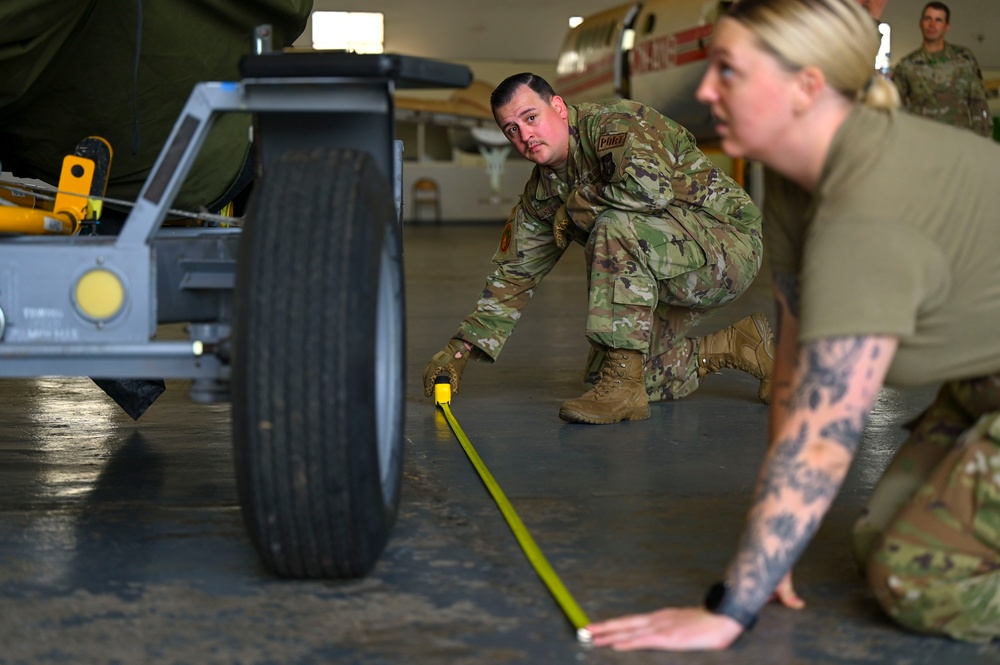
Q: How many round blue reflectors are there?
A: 0